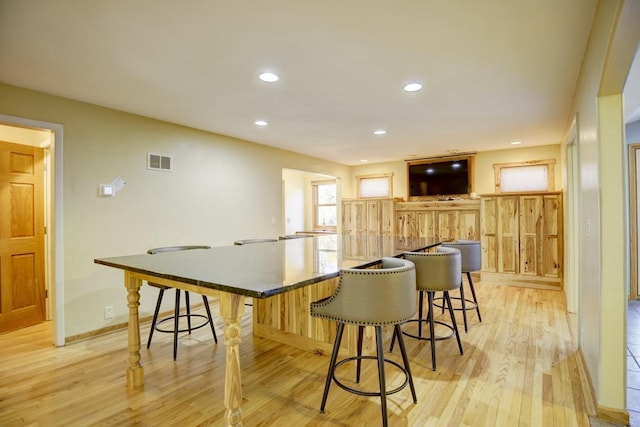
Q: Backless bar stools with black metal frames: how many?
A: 0